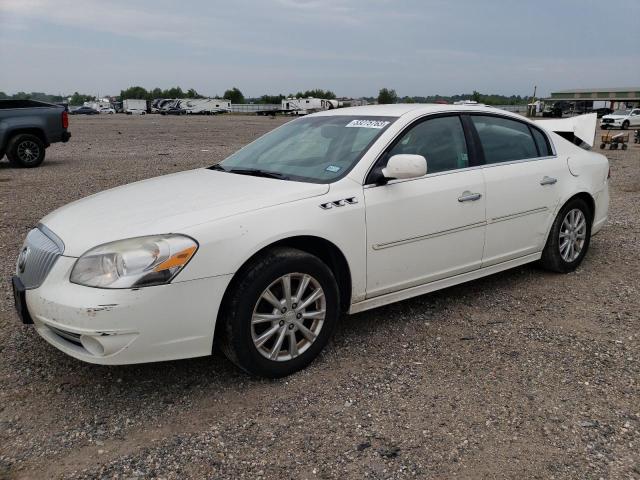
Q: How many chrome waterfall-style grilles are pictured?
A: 1